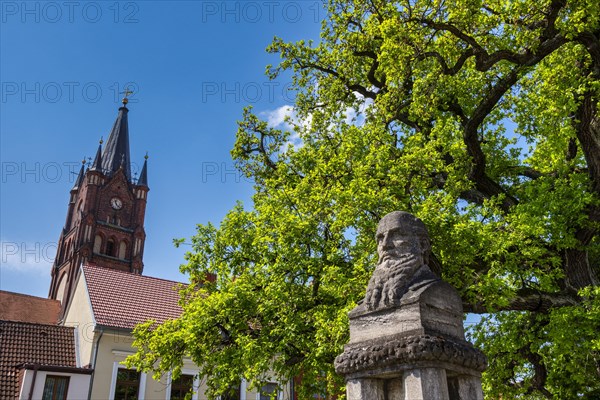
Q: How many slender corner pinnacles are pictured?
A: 3